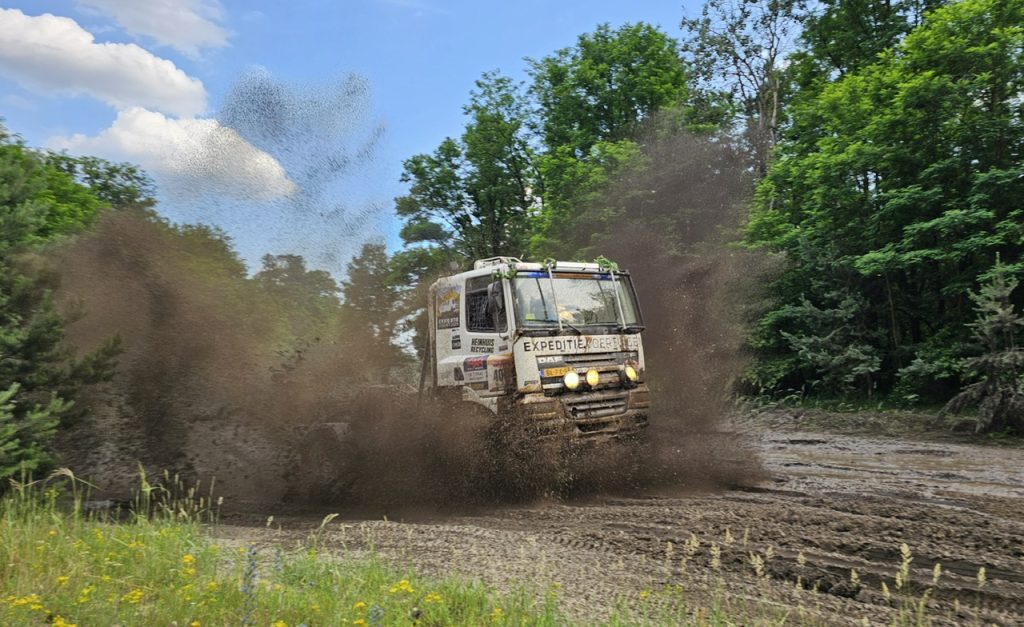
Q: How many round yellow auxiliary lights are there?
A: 3